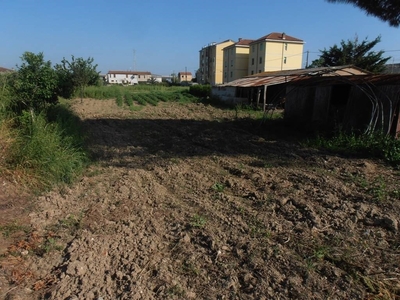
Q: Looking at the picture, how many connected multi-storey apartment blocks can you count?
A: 3